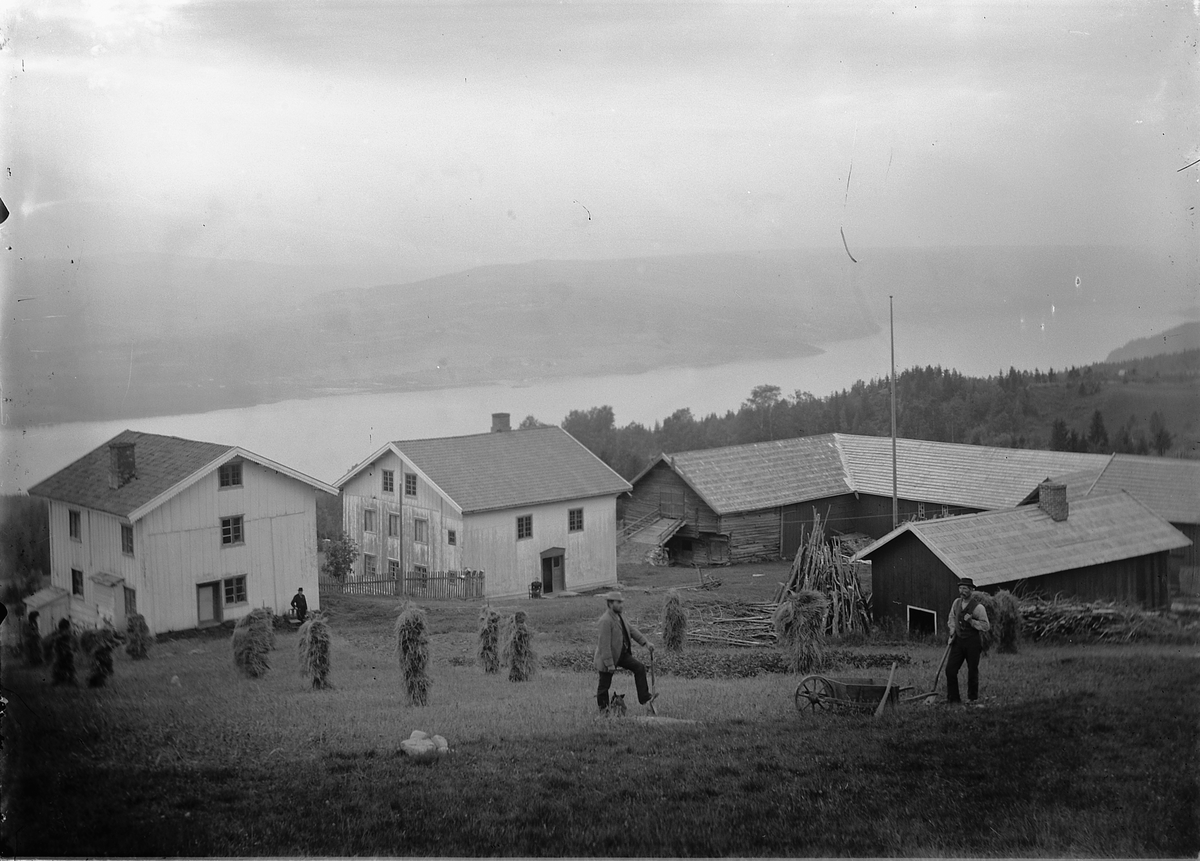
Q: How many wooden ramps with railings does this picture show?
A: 1